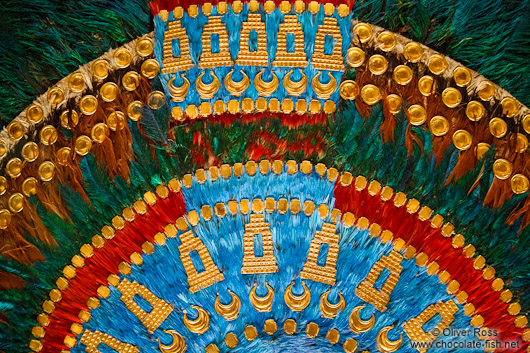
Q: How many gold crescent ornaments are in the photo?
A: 14